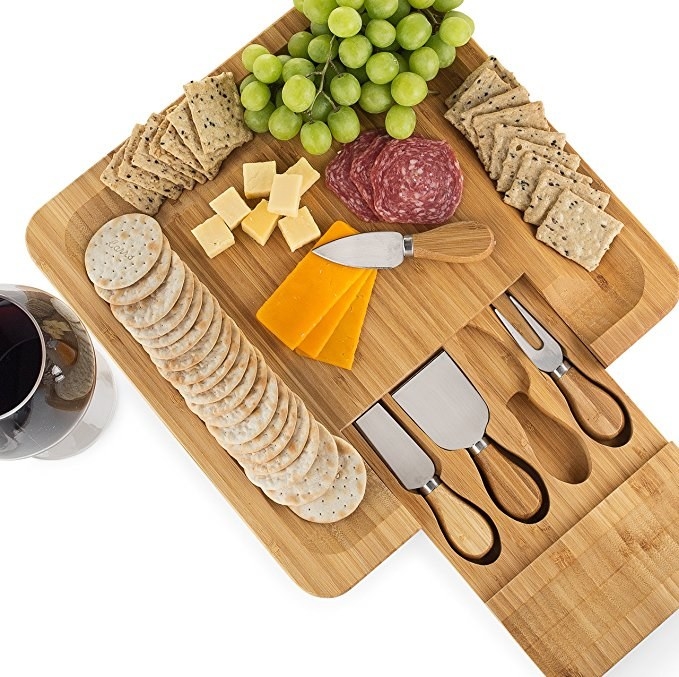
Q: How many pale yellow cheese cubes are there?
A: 7